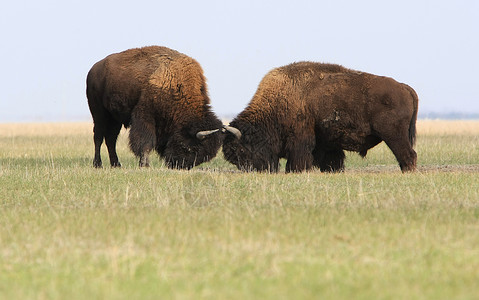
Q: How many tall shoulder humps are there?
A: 2